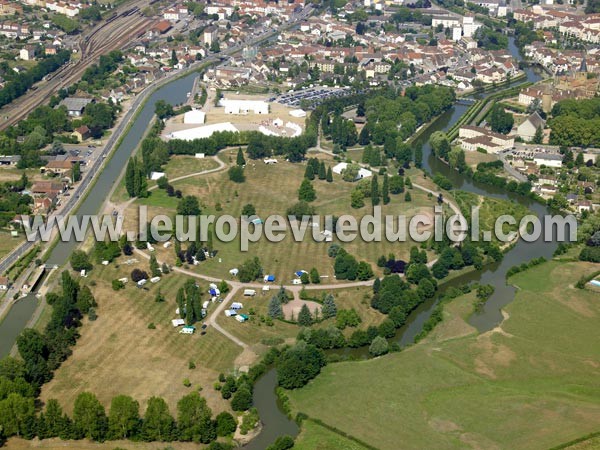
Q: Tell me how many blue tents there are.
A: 3